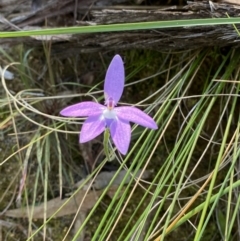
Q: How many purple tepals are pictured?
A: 5